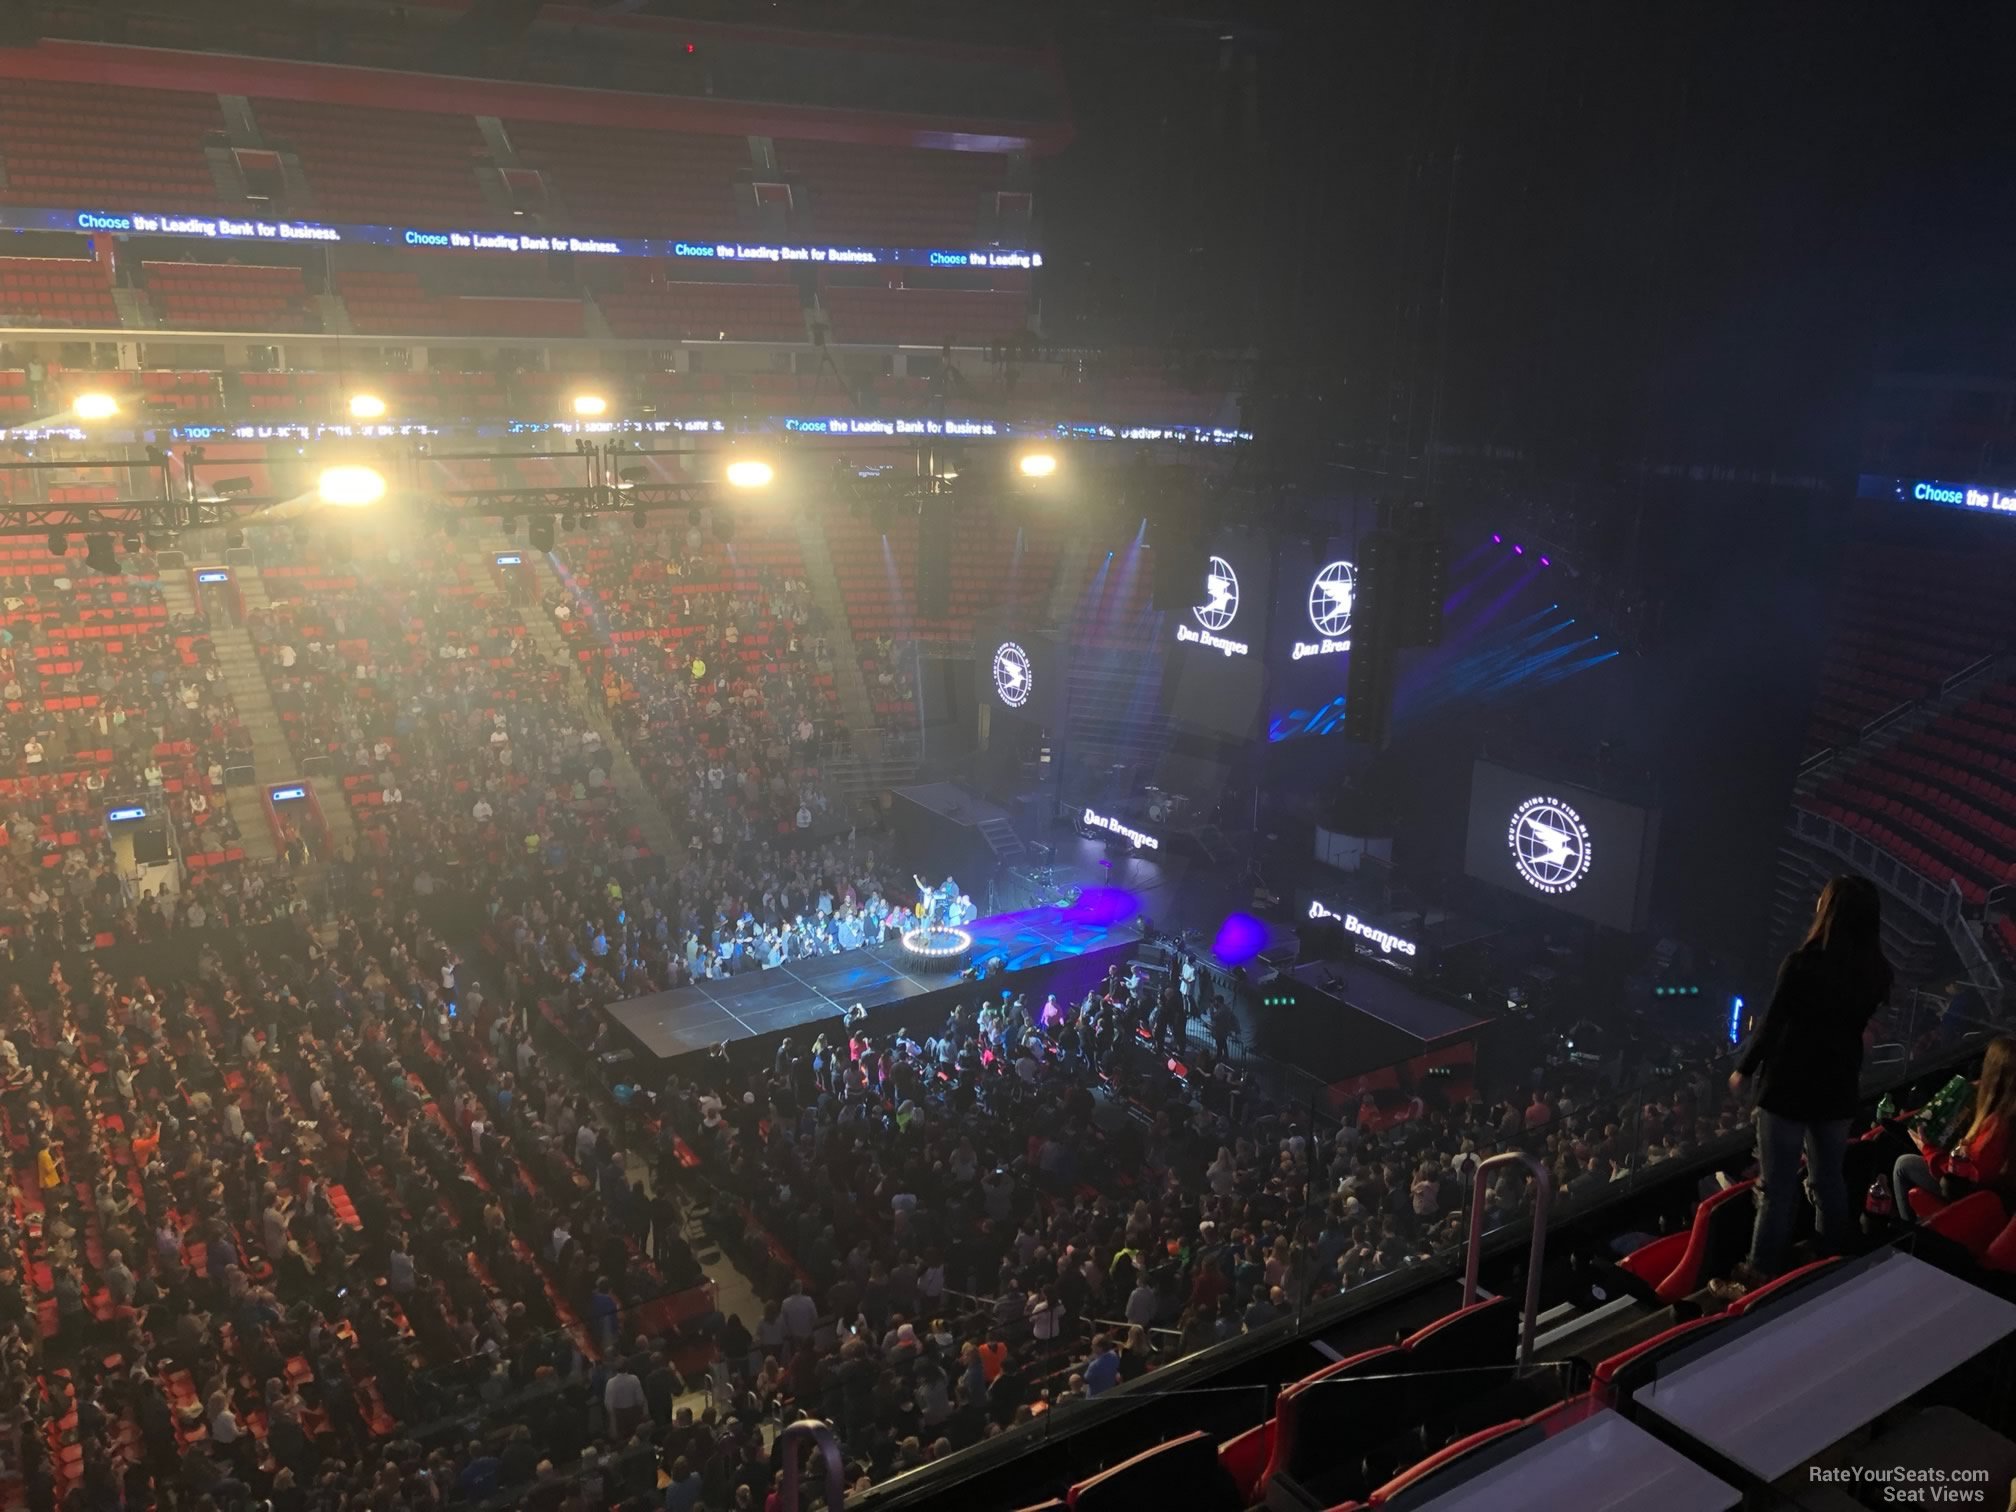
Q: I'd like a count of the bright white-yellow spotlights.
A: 6